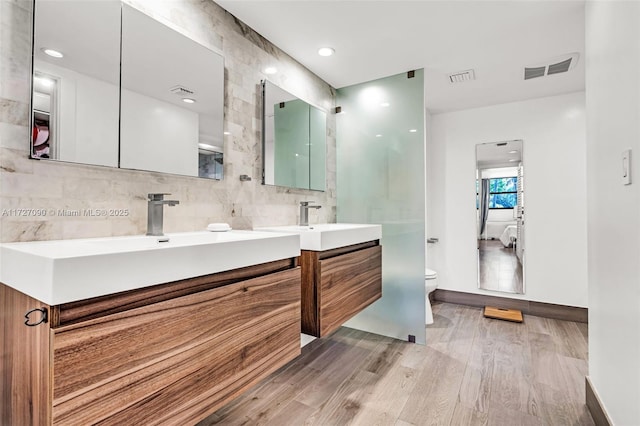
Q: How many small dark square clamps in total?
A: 3